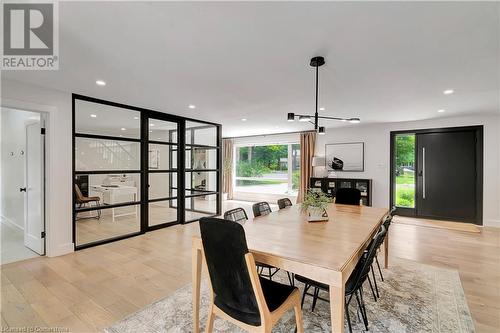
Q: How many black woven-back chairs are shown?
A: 6